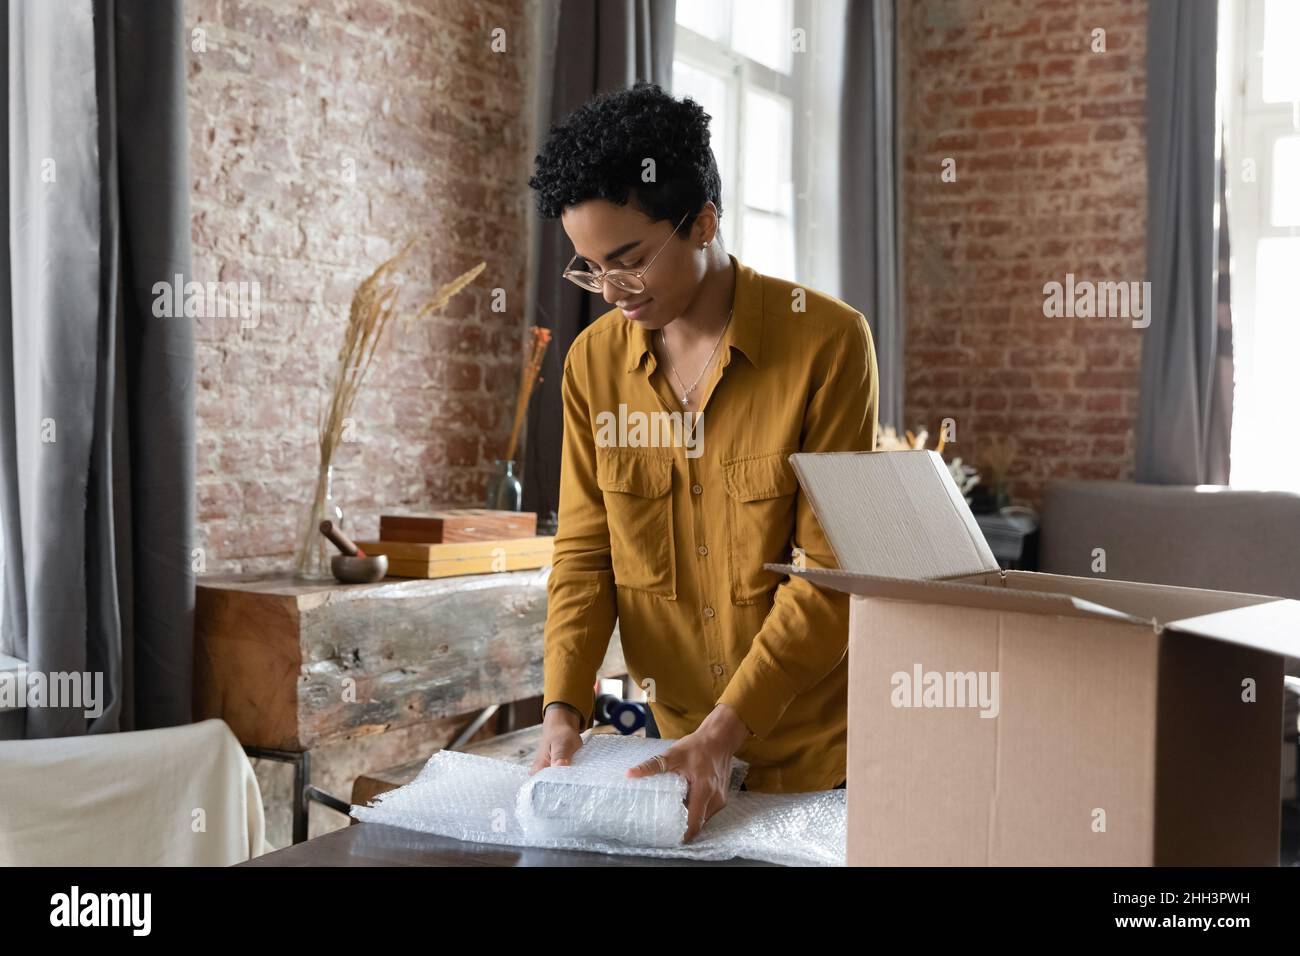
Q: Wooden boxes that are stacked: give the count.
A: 2